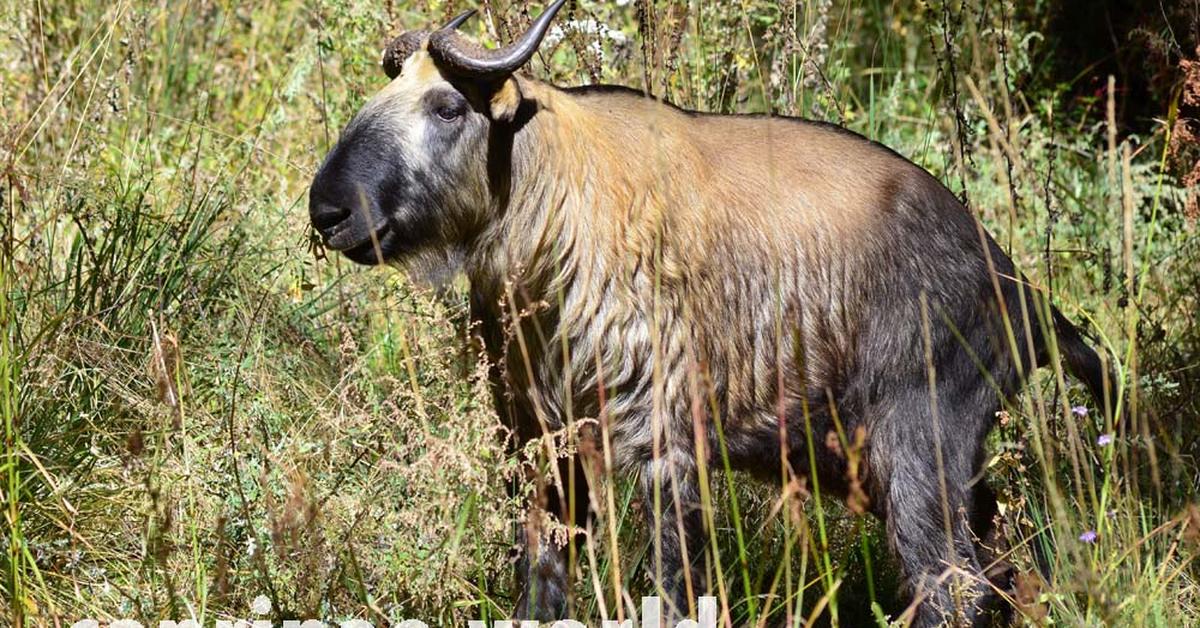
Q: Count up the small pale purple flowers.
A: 3